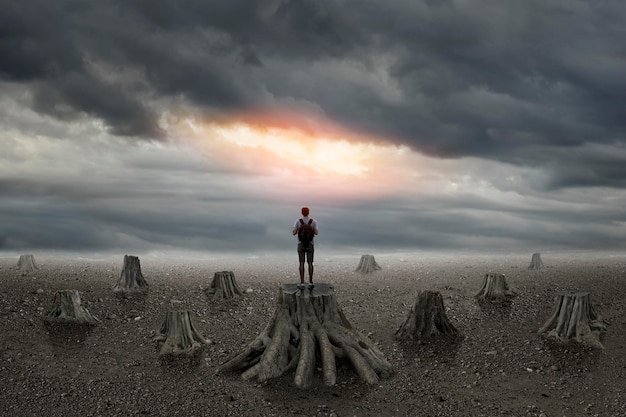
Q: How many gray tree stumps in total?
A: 11